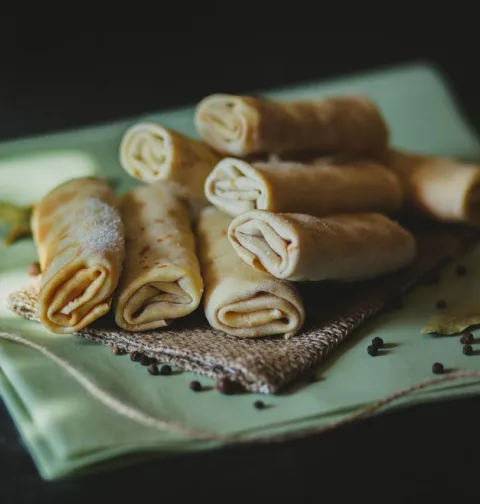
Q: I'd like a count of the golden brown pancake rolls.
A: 8